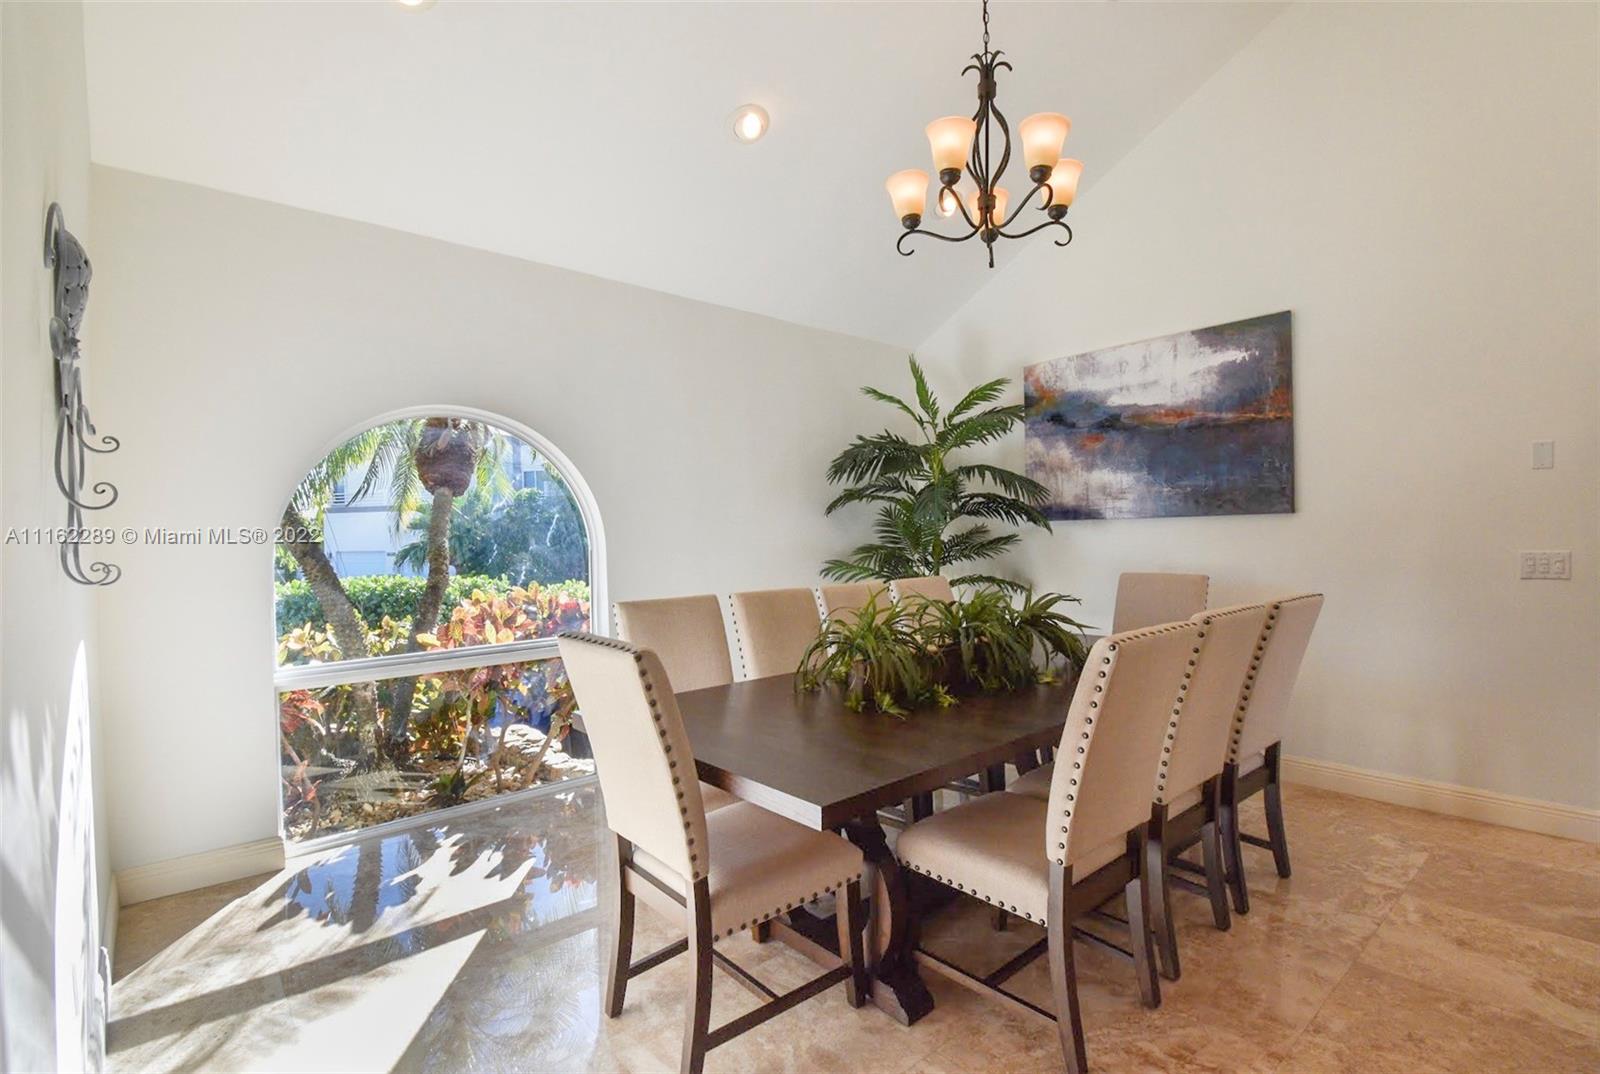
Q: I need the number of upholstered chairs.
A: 9